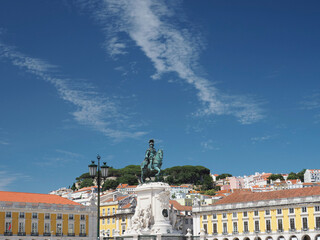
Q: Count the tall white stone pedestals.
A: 1